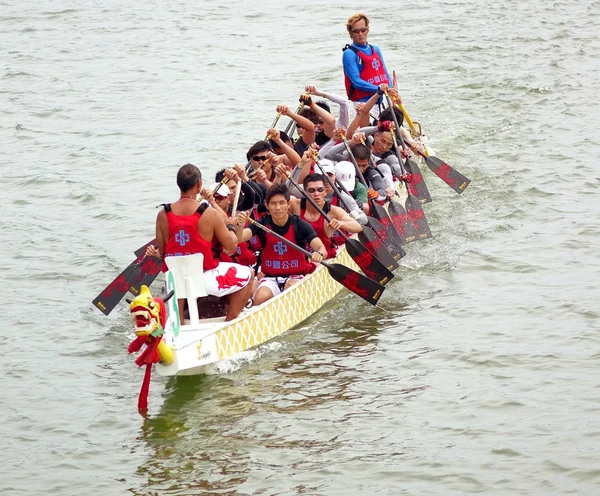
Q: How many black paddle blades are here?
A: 12